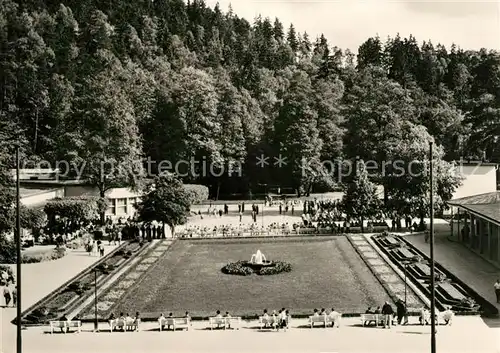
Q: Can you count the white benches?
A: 8